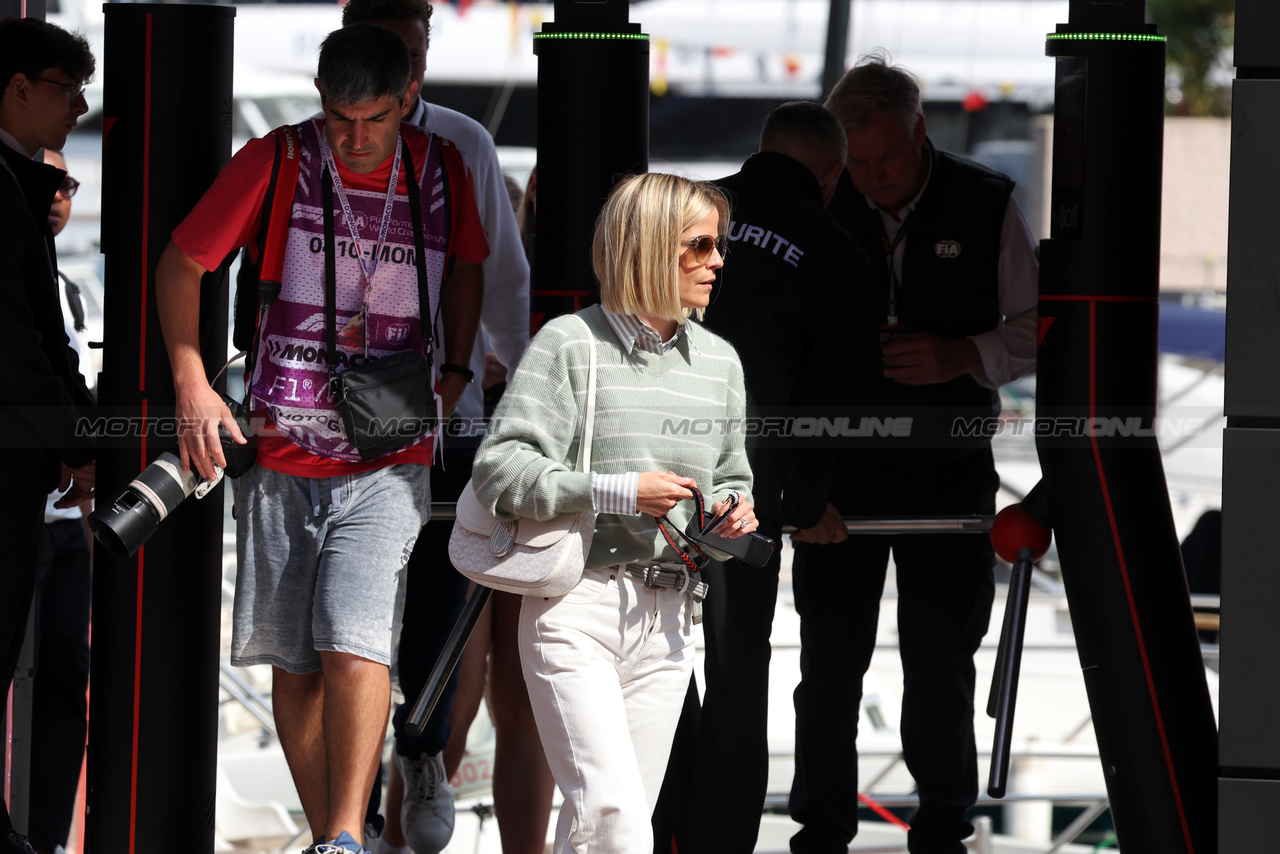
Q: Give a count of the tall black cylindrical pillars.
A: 3